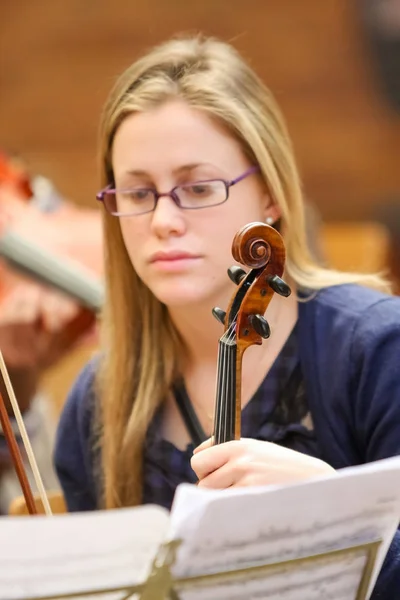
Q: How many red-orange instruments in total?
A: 1